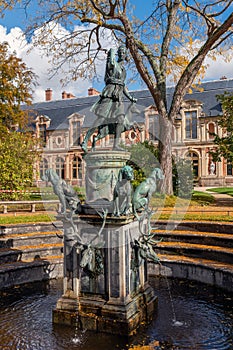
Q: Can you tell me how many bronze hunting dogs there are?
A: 3